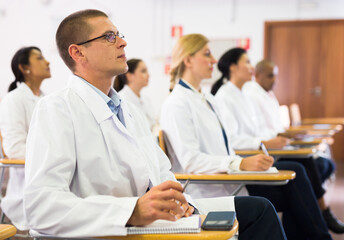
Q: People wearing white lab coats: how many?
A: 6